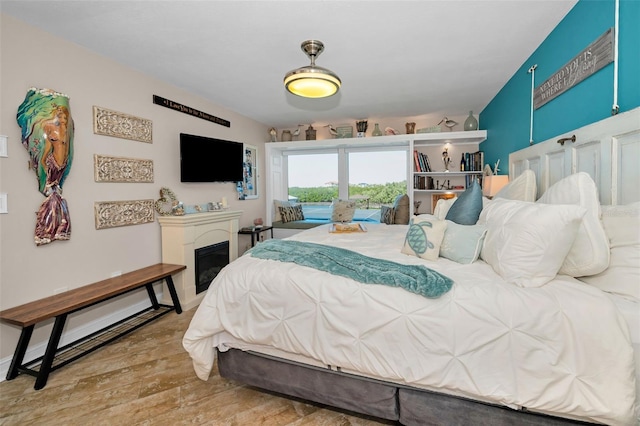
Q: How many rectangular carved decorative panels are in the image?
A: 3